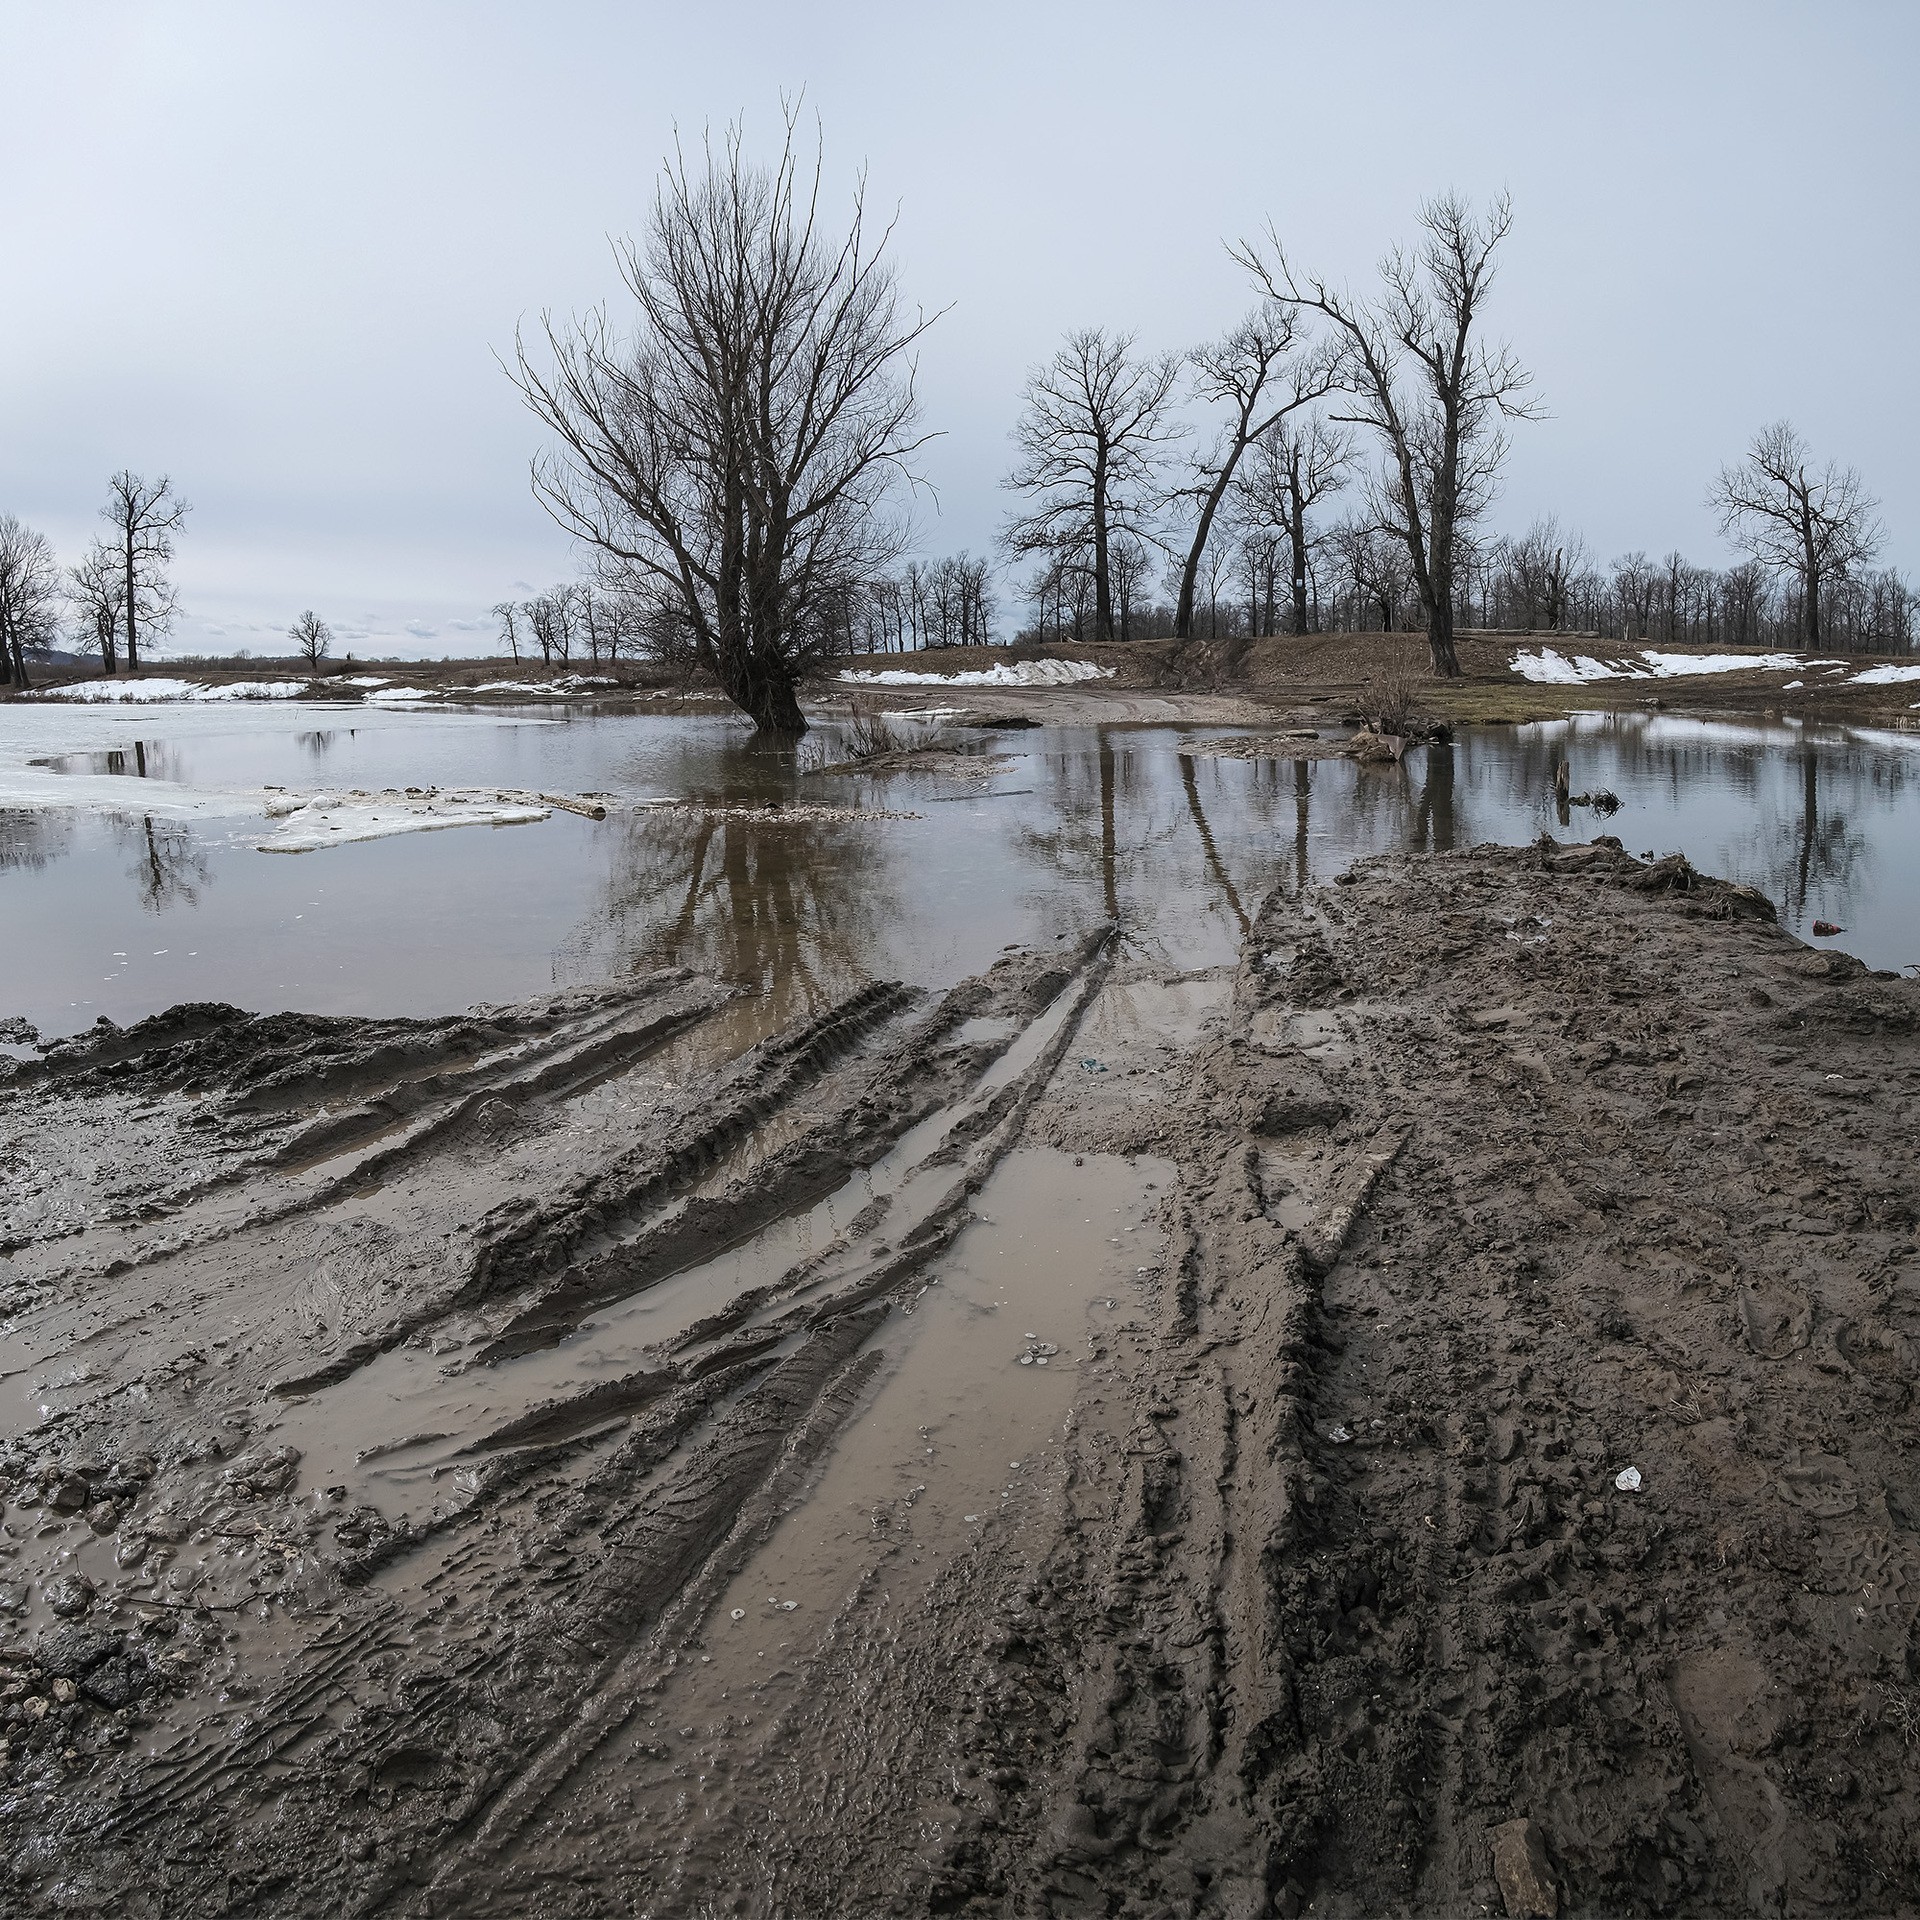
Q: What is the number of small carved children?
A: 0